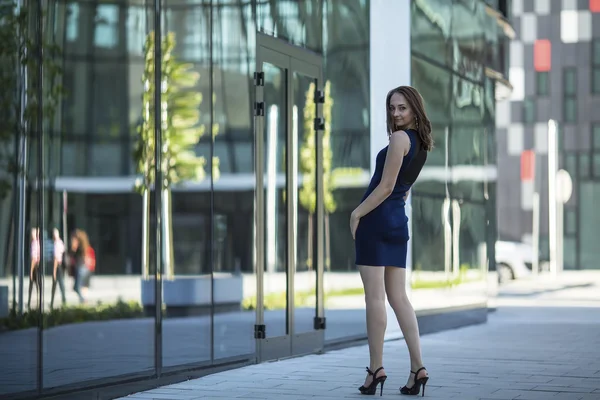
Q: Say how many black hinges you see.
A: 6